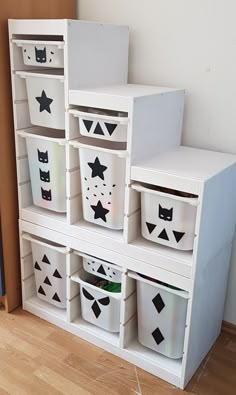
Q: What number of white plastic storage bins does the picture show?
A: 10